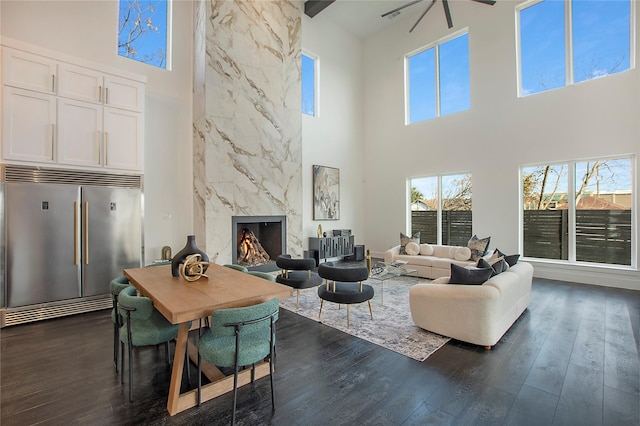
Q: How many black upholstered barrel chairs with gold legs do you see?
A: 2